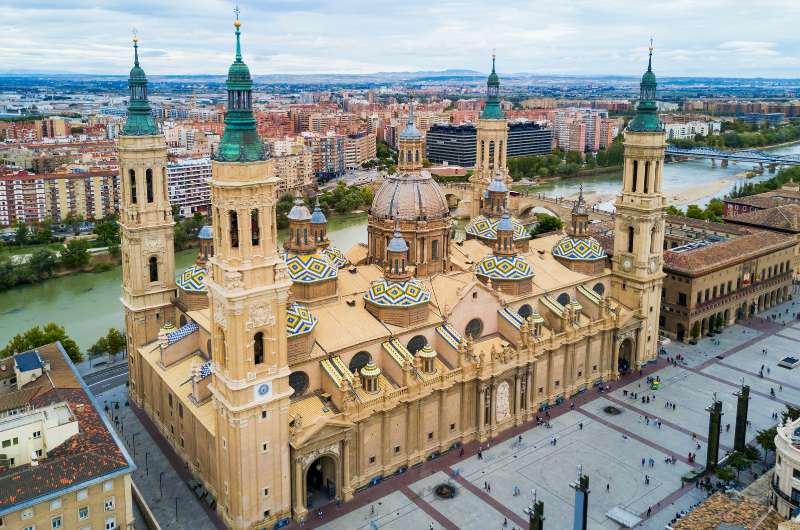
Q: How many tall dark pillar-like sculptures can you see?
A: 4